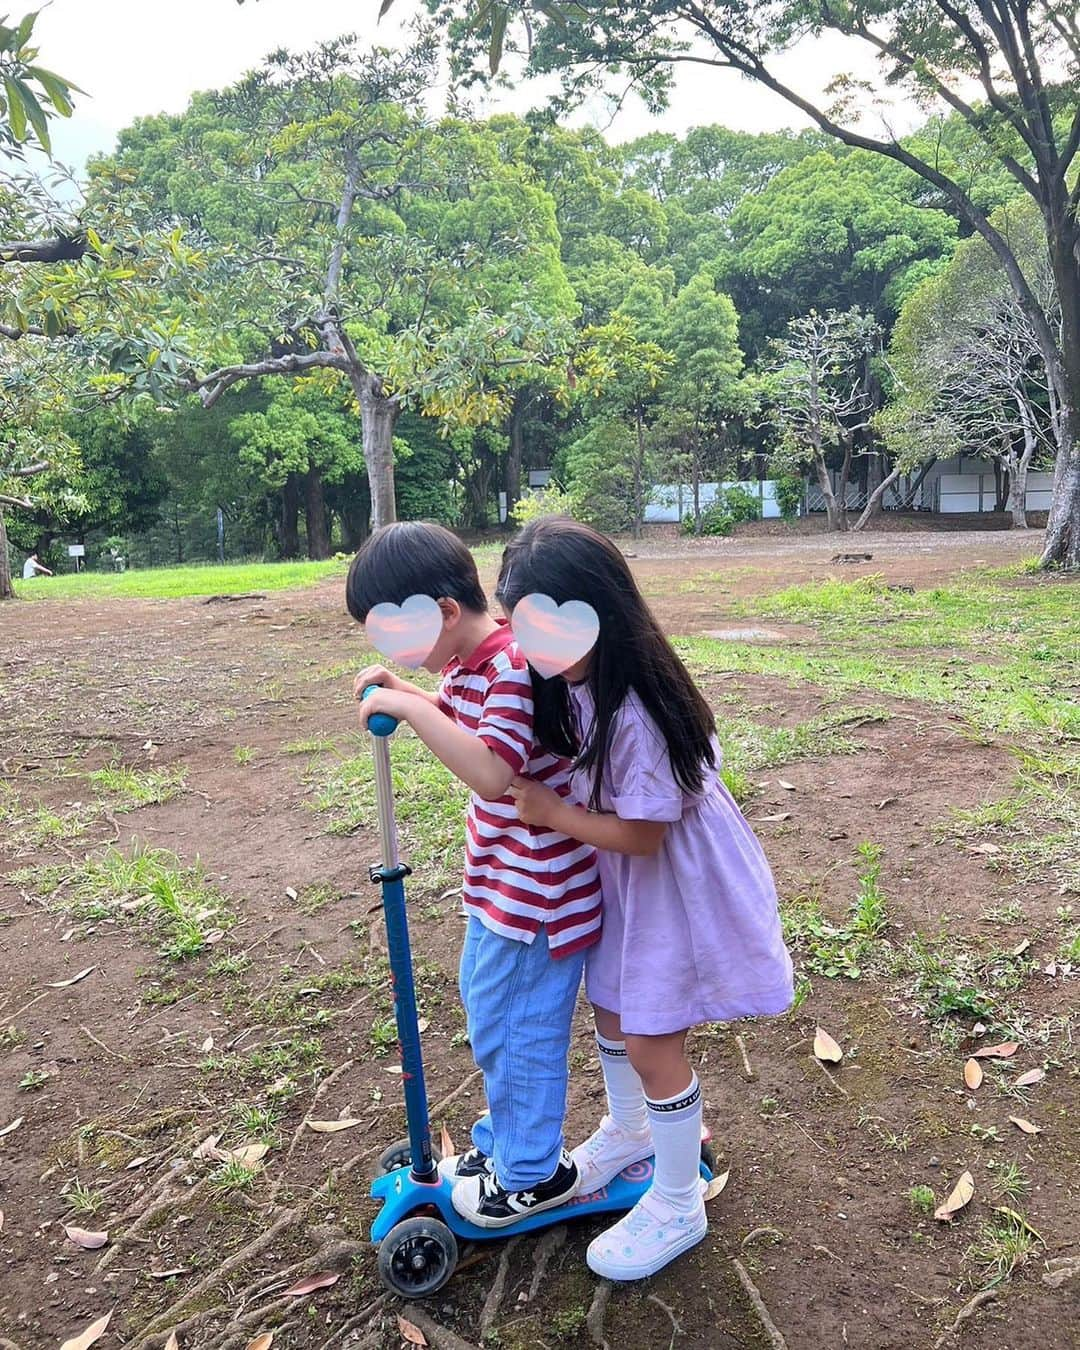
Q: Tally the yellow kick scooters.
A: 0